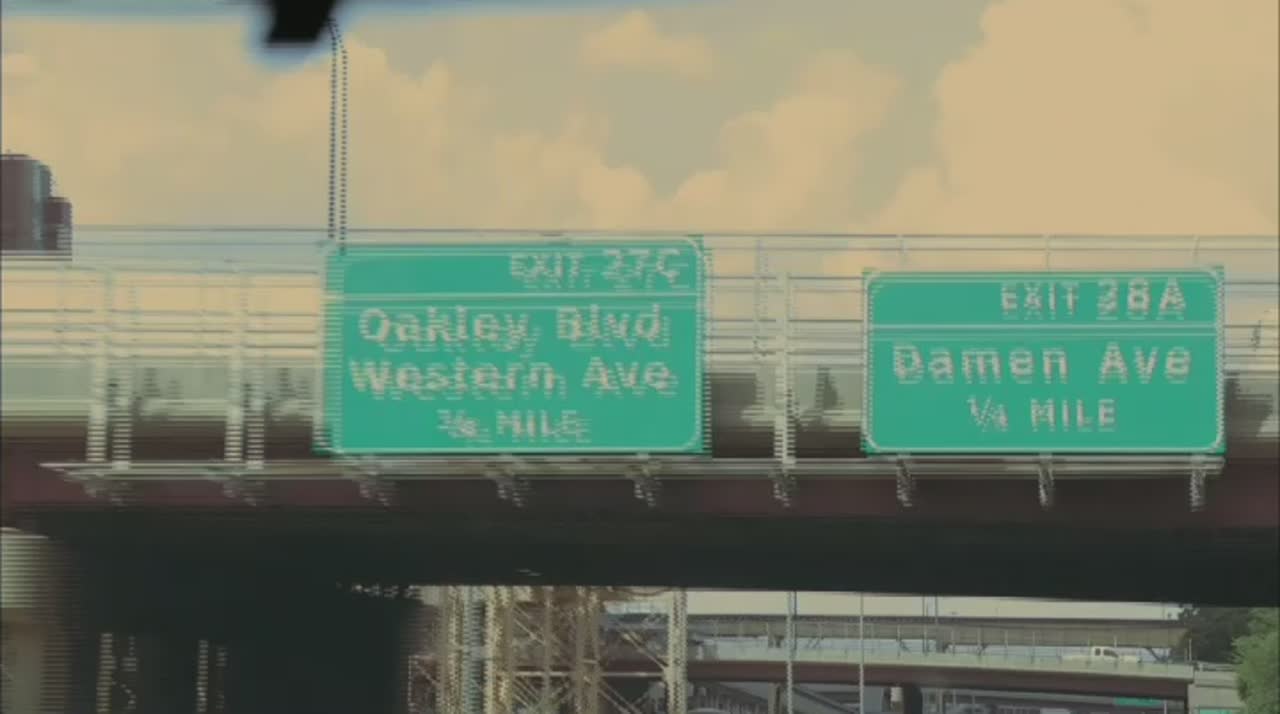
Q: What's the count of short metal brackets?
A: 9